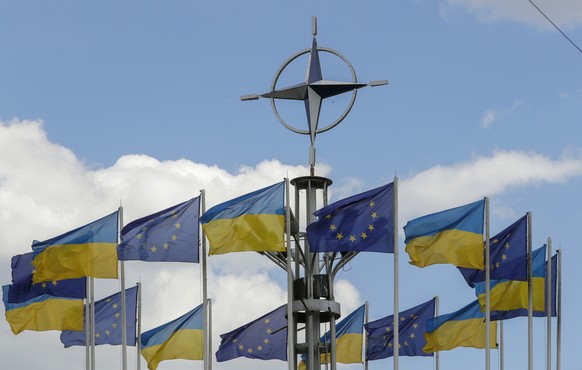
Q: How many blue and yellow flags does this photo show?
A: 8